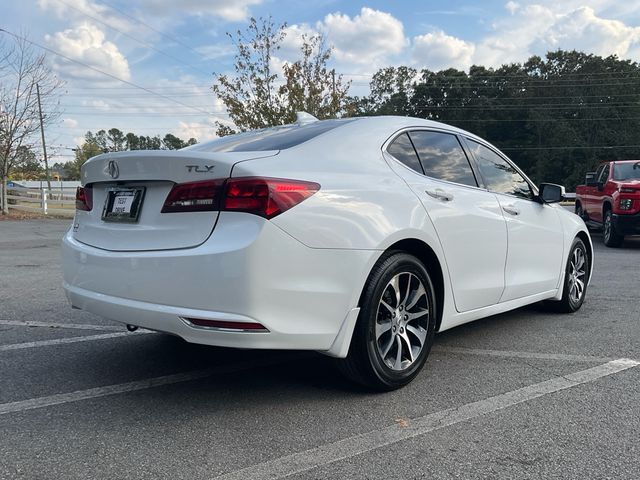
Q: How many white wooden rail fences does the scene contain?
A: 1